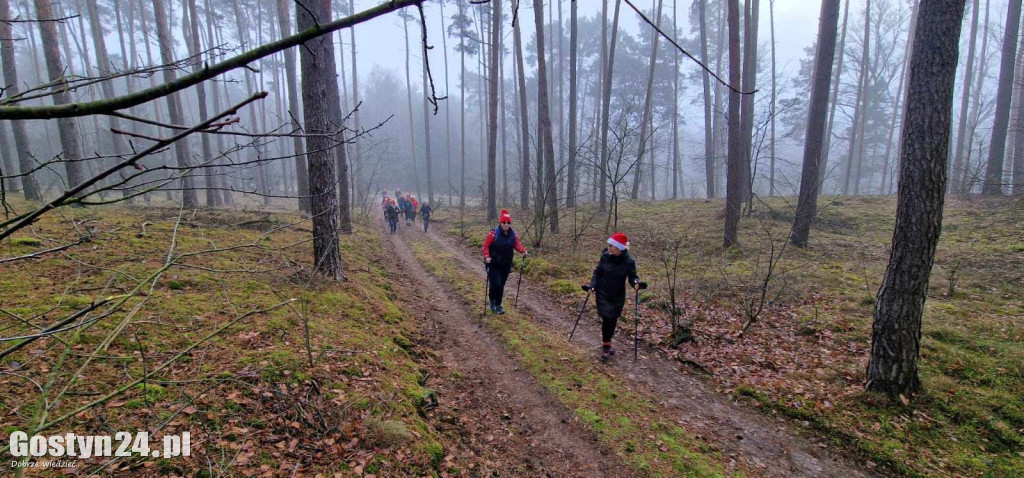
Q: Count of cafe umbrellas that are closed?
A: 0